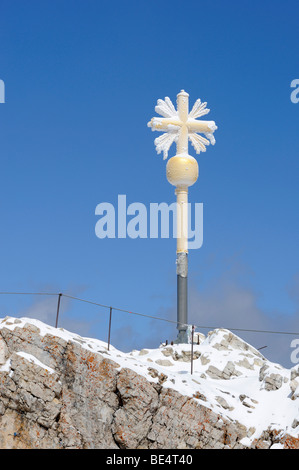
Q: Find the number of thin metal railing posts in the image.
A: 3